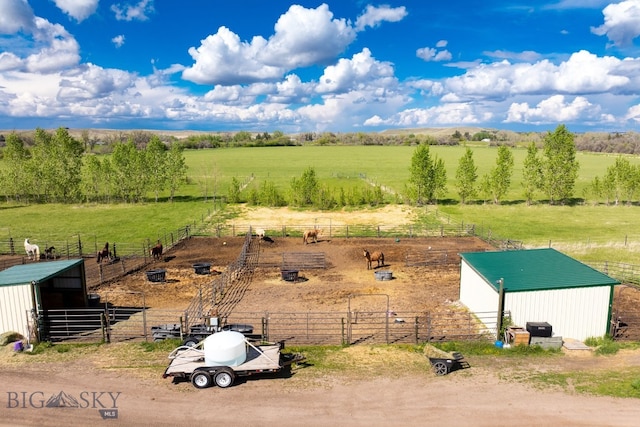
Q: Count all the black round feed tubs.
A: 3